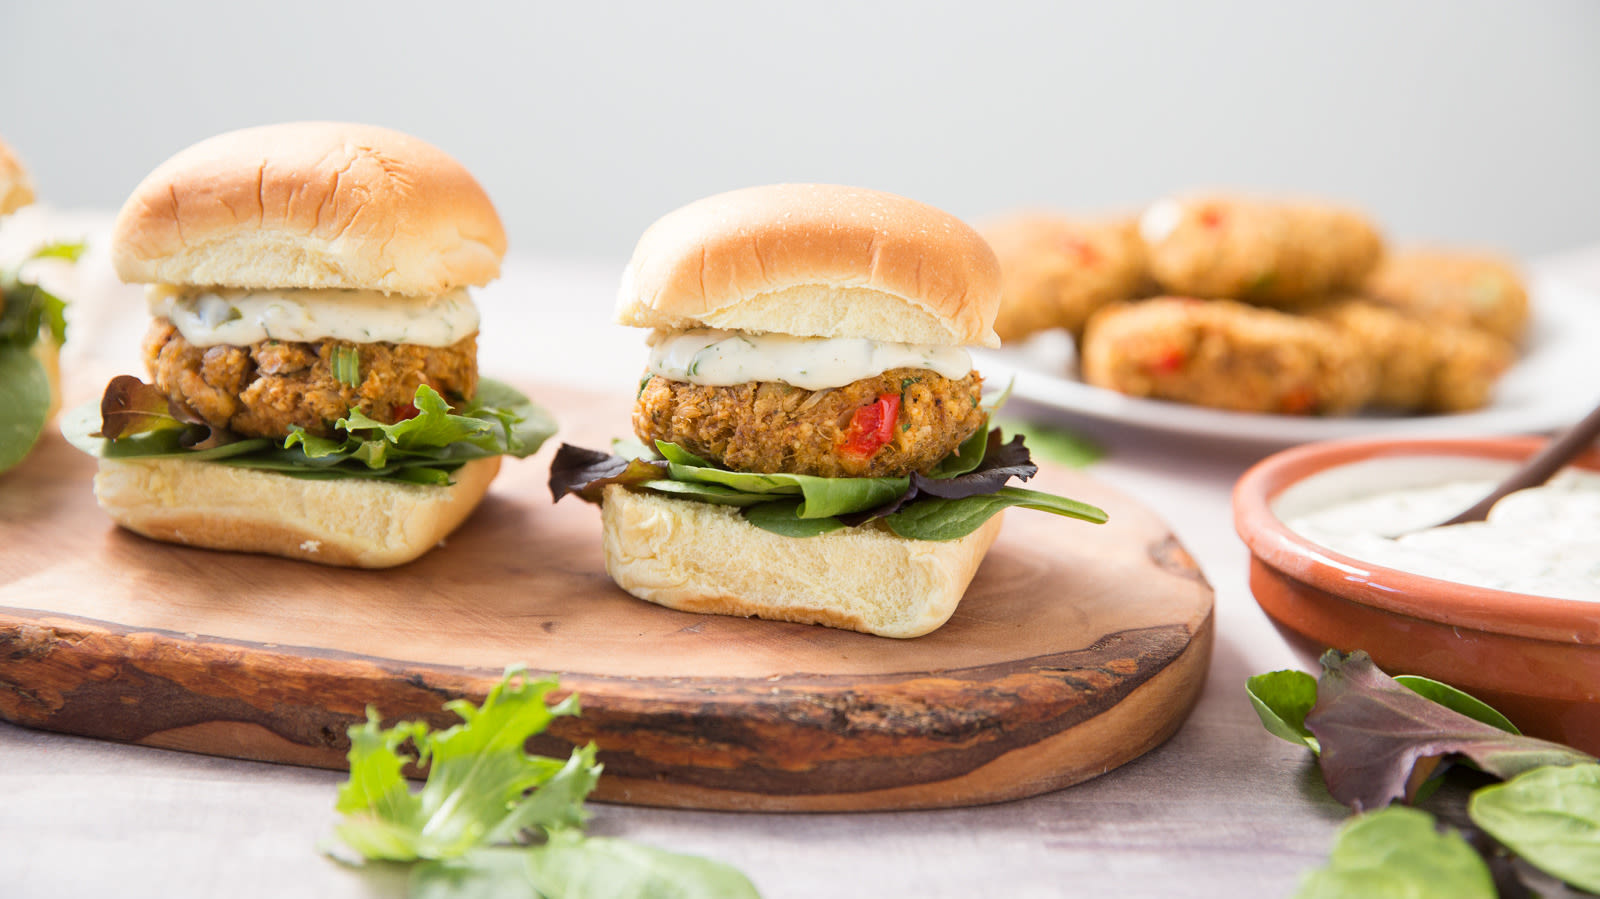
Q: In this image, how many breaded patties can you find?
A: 7